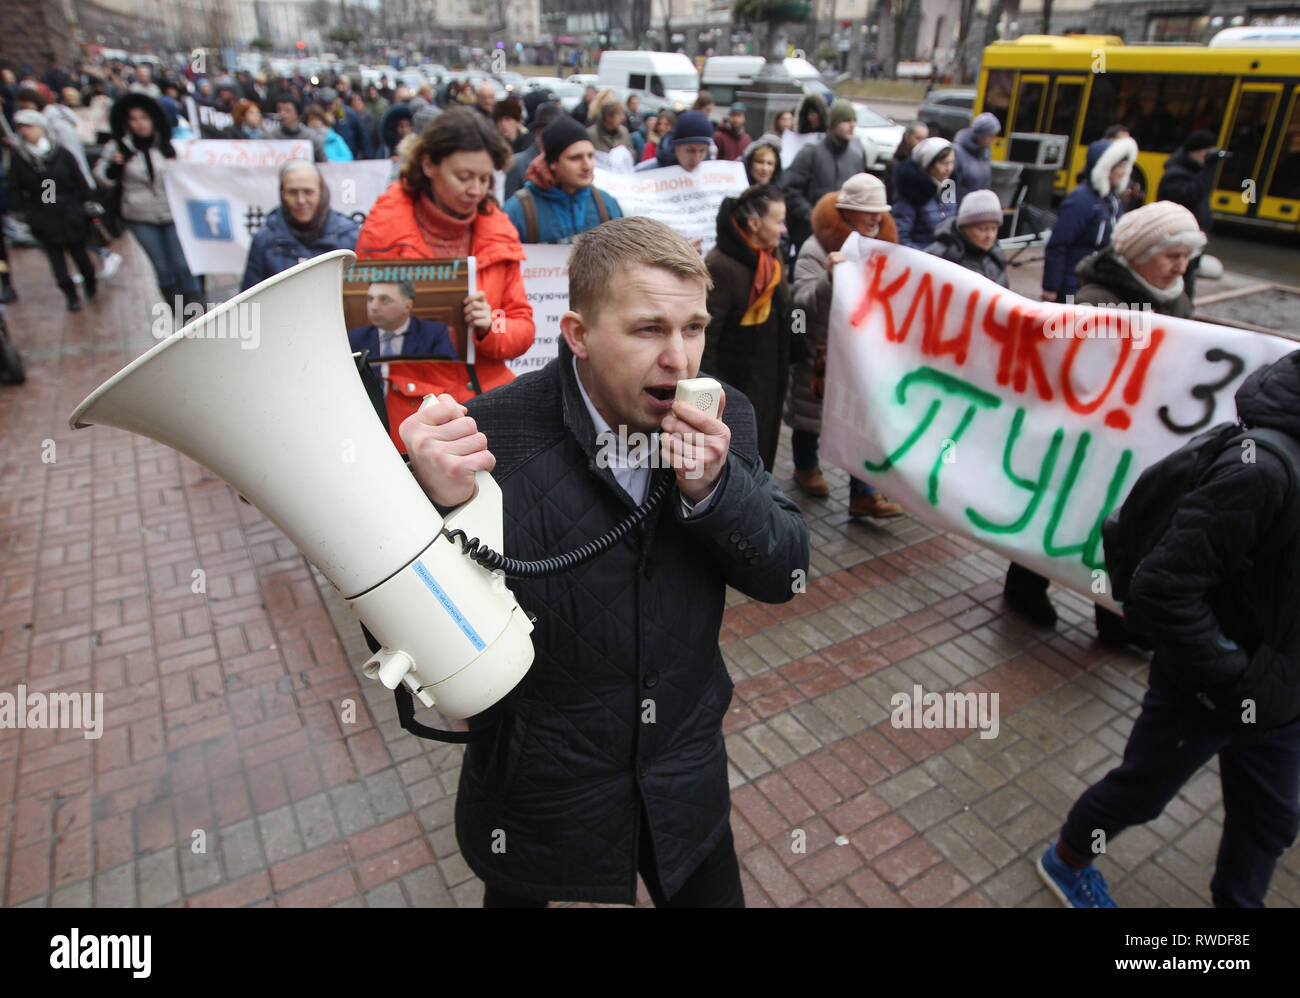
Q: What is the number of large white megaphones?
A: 1